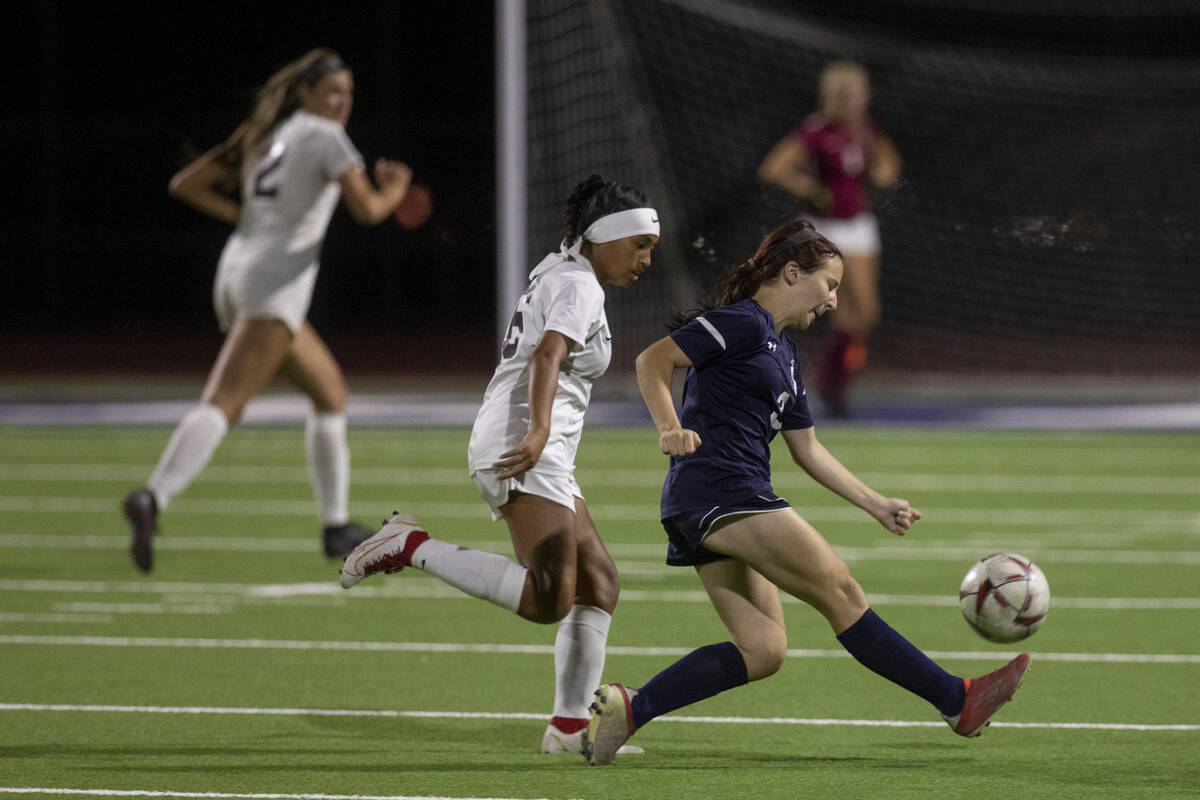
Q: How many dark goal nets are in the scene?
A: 1